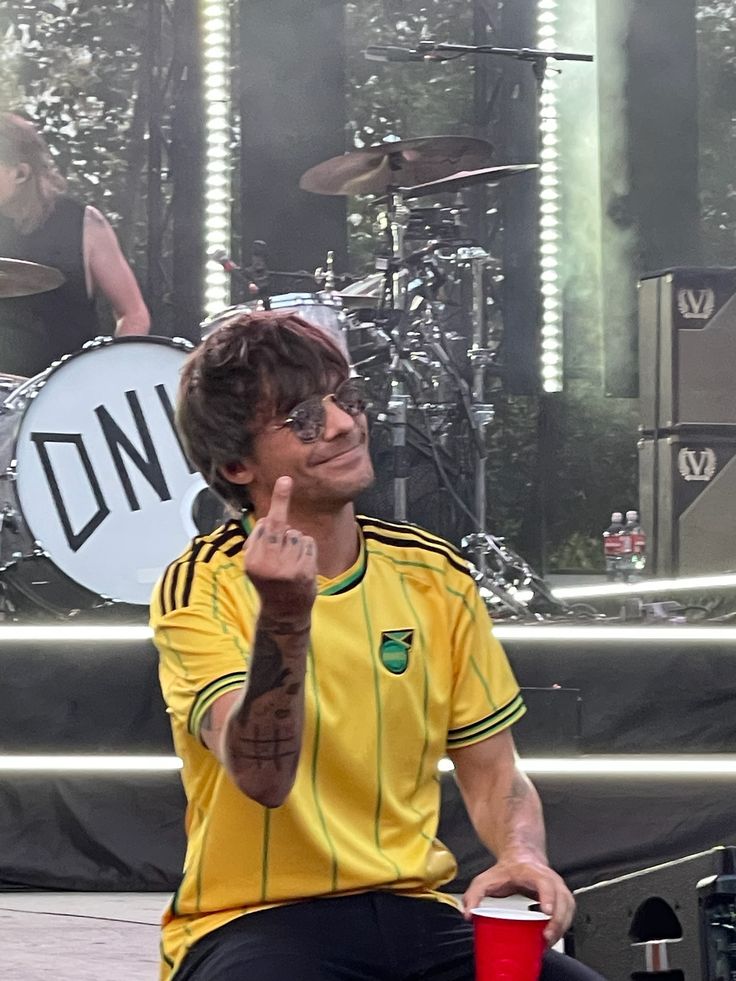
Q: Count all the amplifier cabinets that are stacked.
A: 2